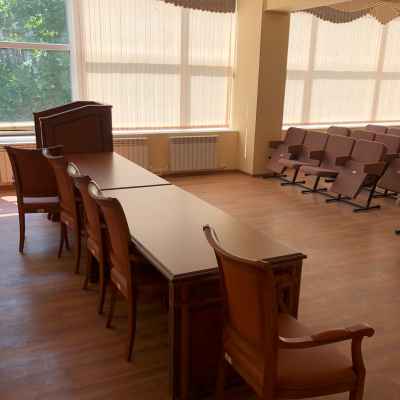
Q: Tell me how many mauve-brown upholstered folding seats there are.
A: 9